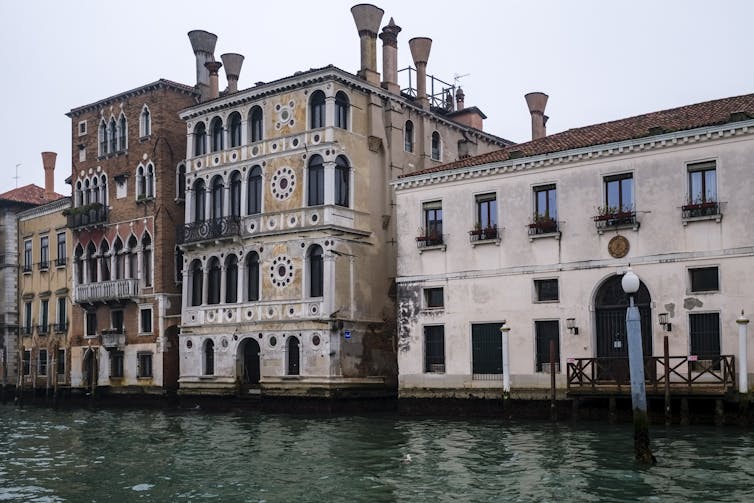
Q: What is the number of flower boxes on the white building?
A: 5